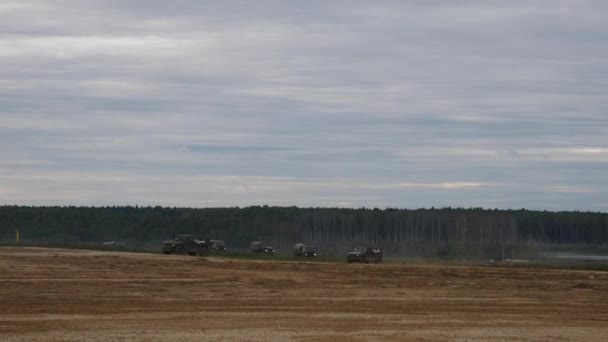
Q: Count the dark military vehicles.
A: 5